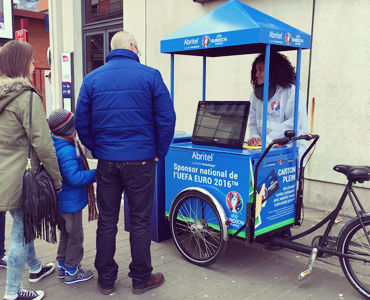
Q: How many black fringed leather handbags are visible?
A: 1